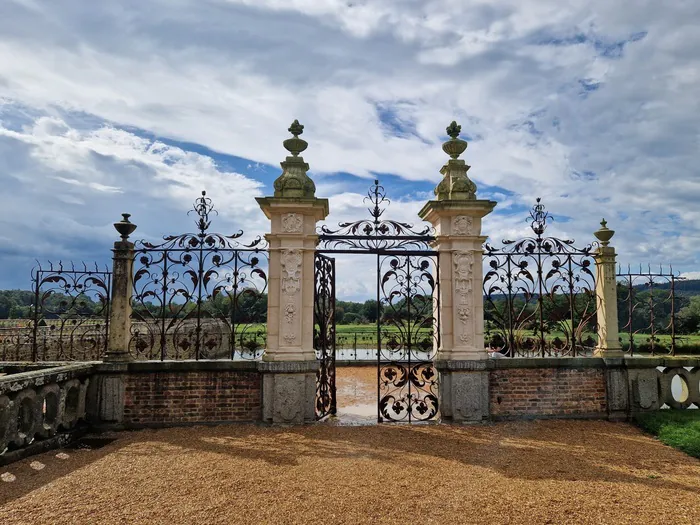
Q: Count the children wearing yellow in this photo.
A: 0